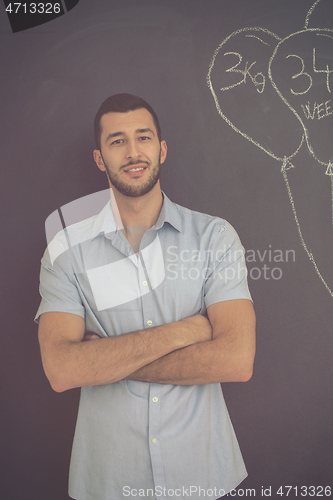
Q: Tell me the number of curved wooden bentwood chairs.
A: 0